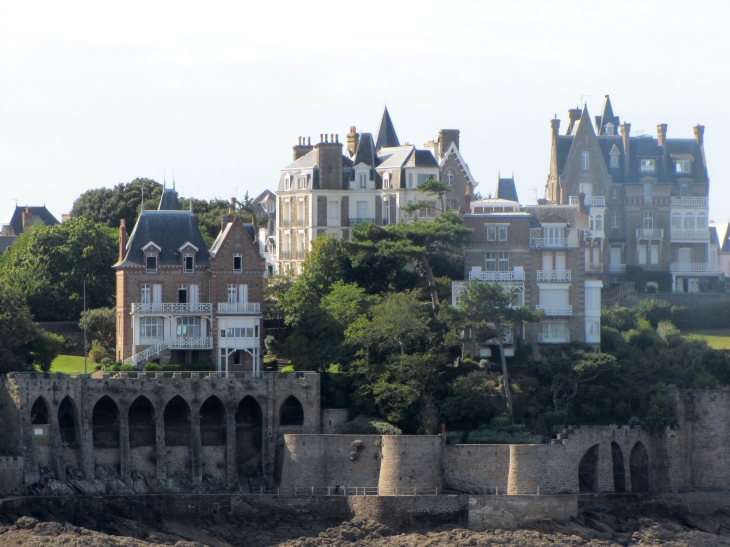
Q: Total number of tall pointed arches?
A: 11